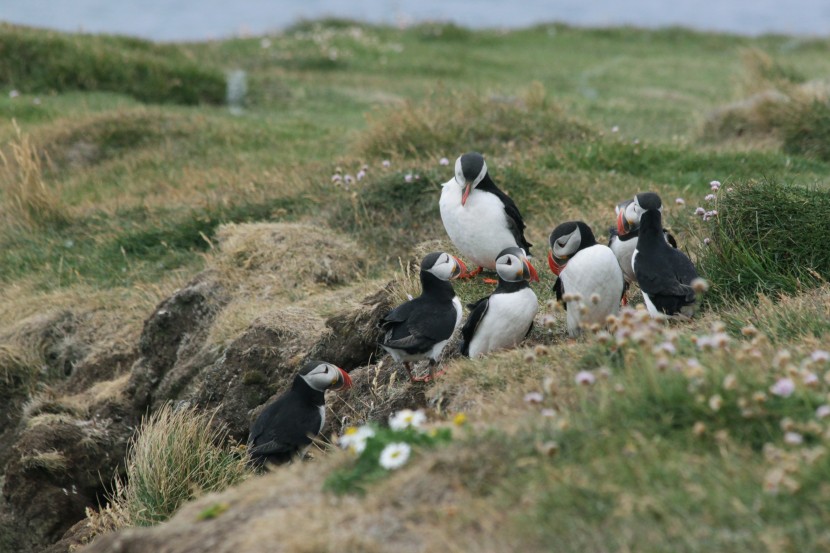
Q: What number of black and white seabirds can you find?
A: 7